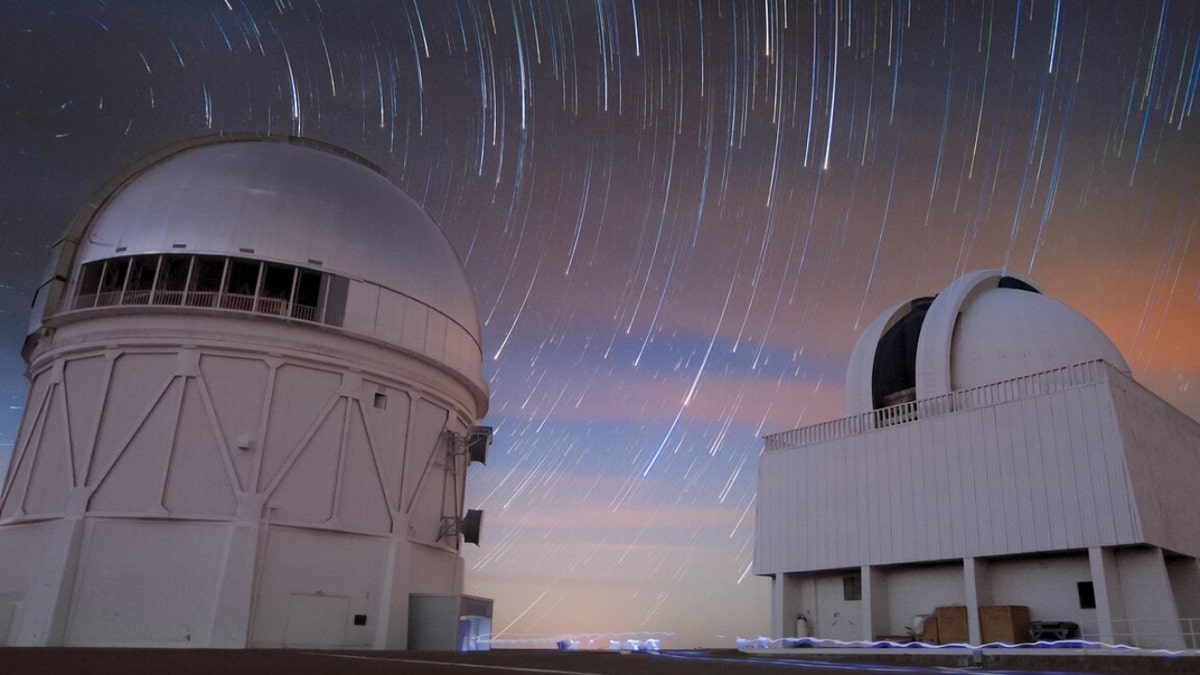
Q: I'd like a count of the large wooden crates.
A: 2